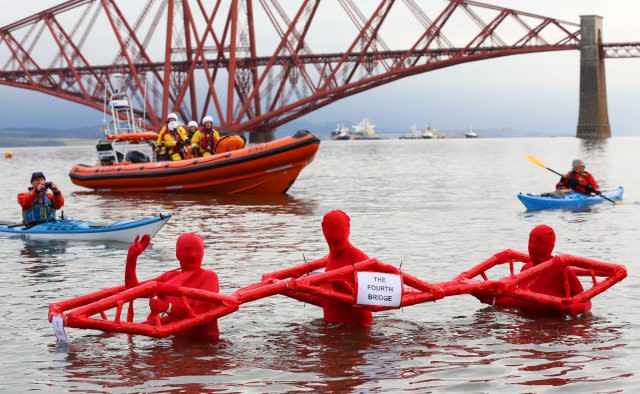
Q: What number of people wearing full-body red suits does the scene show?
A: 3